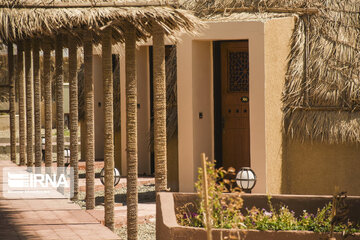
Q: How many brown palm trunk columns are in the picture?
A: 11